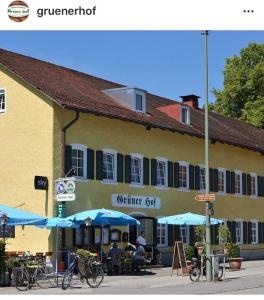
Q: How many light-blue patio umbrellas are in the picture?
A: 4